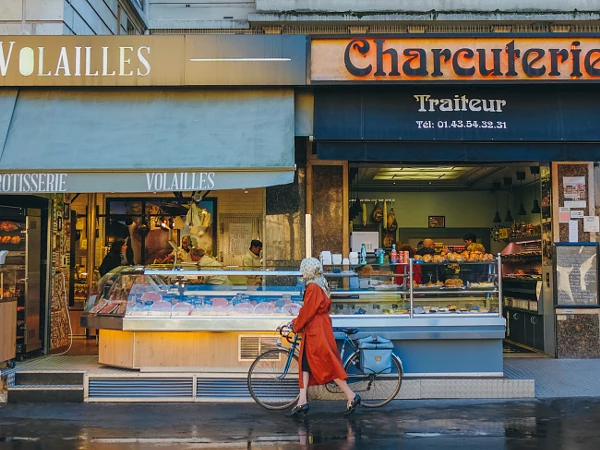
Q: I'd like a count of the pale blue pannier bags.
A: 1